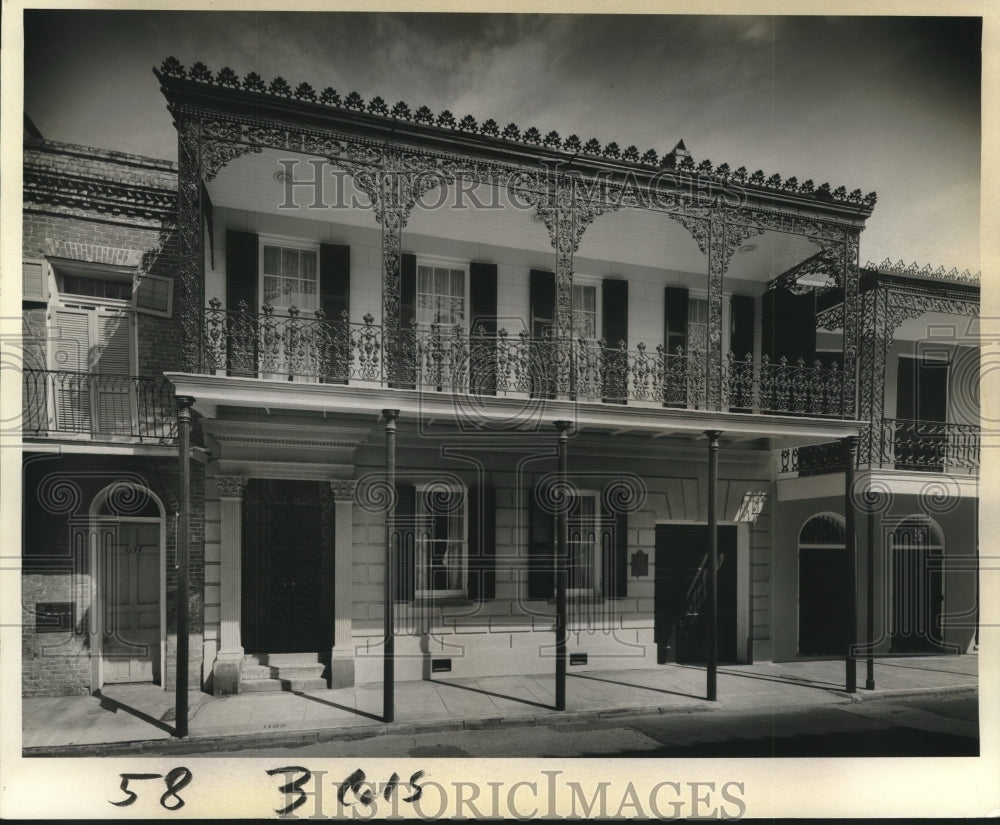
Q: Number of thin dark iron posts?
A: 6